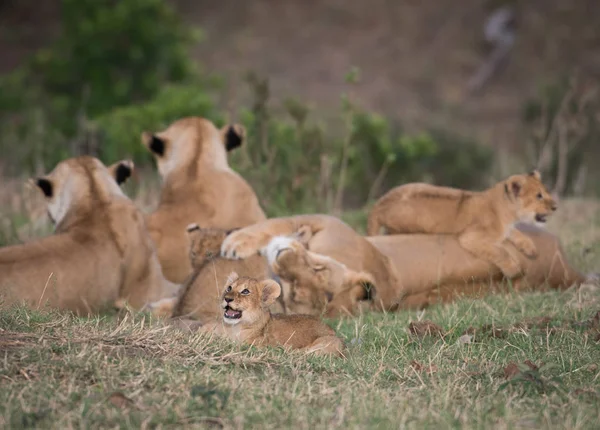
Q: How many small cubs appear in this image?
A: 3